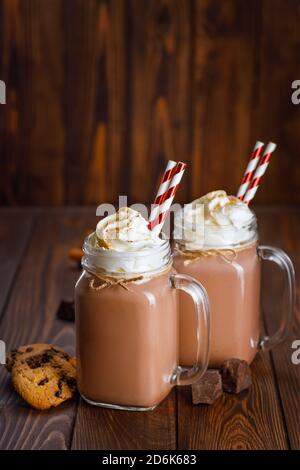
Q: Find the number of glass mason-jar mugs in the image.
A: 2